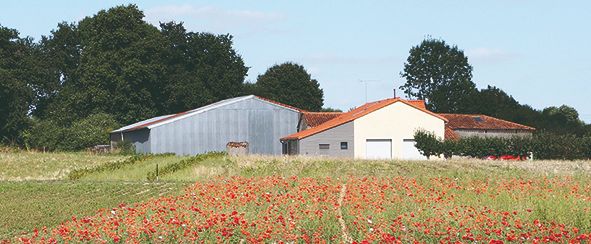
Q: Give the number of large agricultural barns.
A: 1